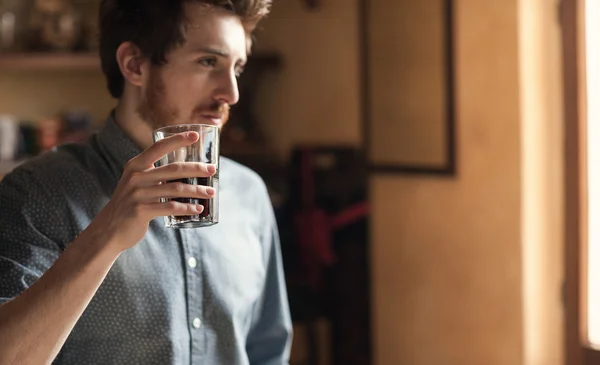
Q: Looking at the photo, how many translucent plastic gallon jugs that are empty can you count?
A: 0